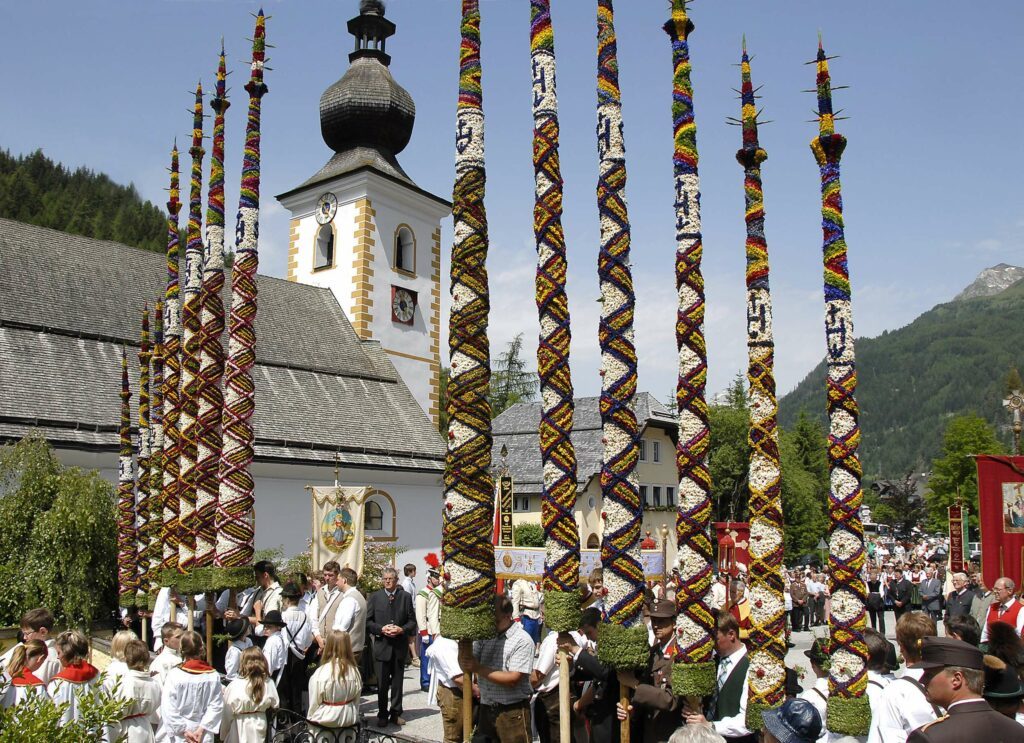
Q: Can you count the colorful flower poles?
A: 13